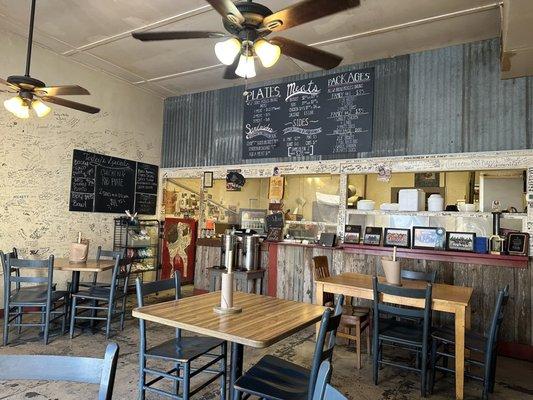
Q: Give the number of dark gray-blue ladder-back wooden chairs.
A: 11